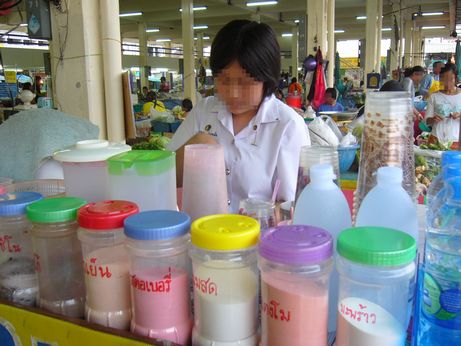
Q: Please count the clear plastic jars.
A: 7